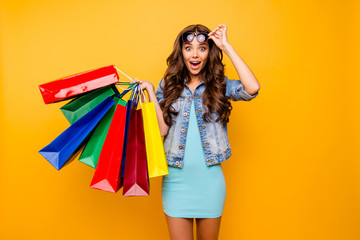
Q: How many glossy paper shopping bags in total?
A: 8